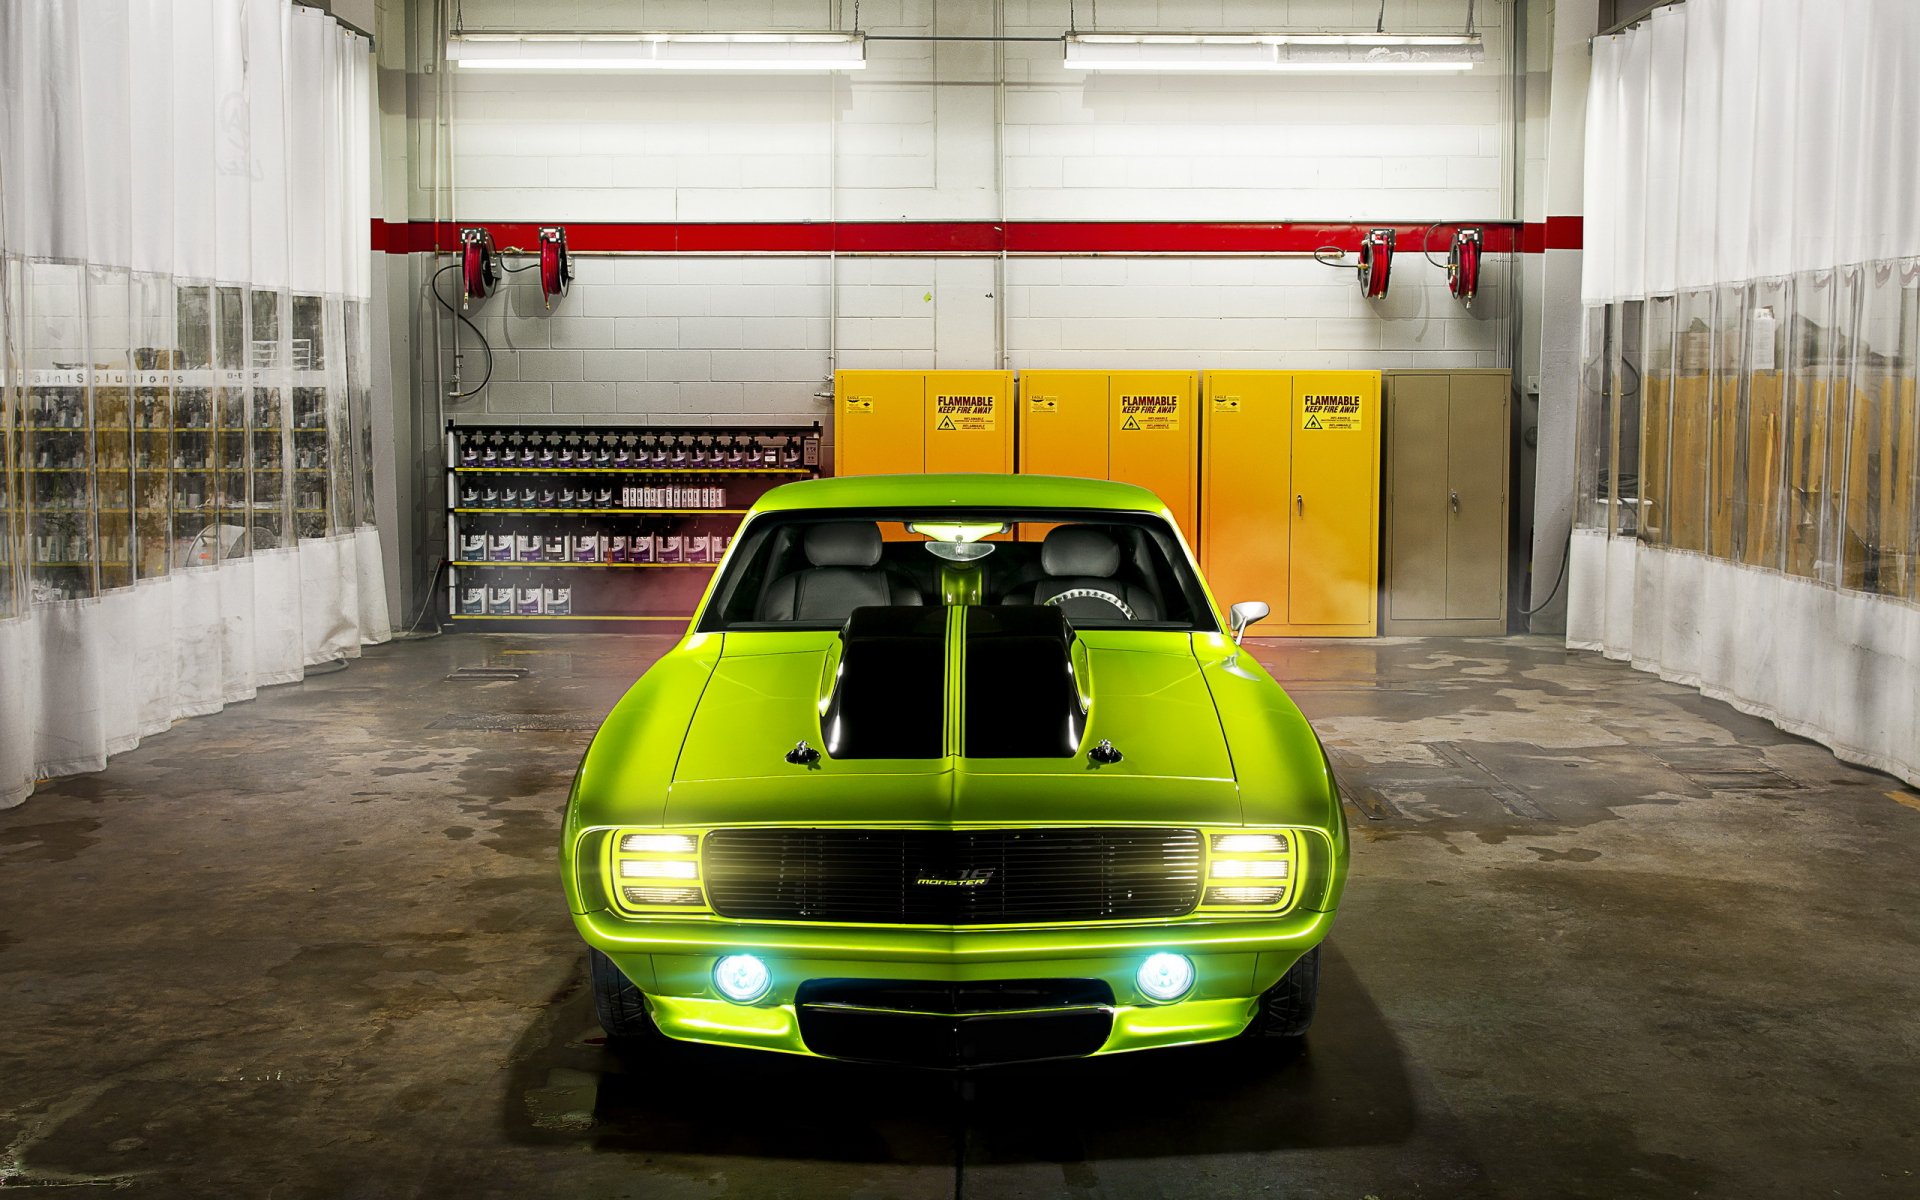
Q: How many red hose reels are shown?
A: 4